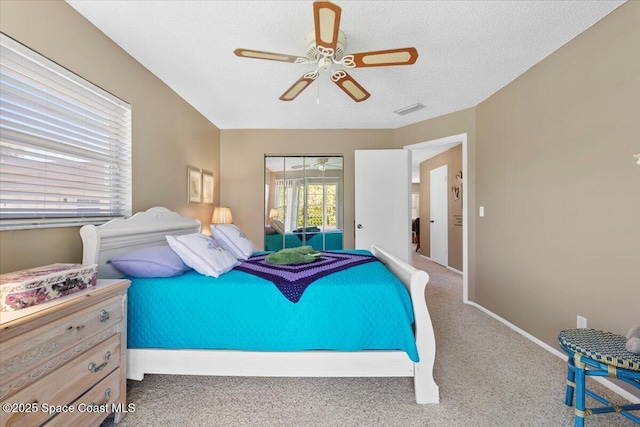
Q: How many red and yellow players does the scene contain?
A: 0